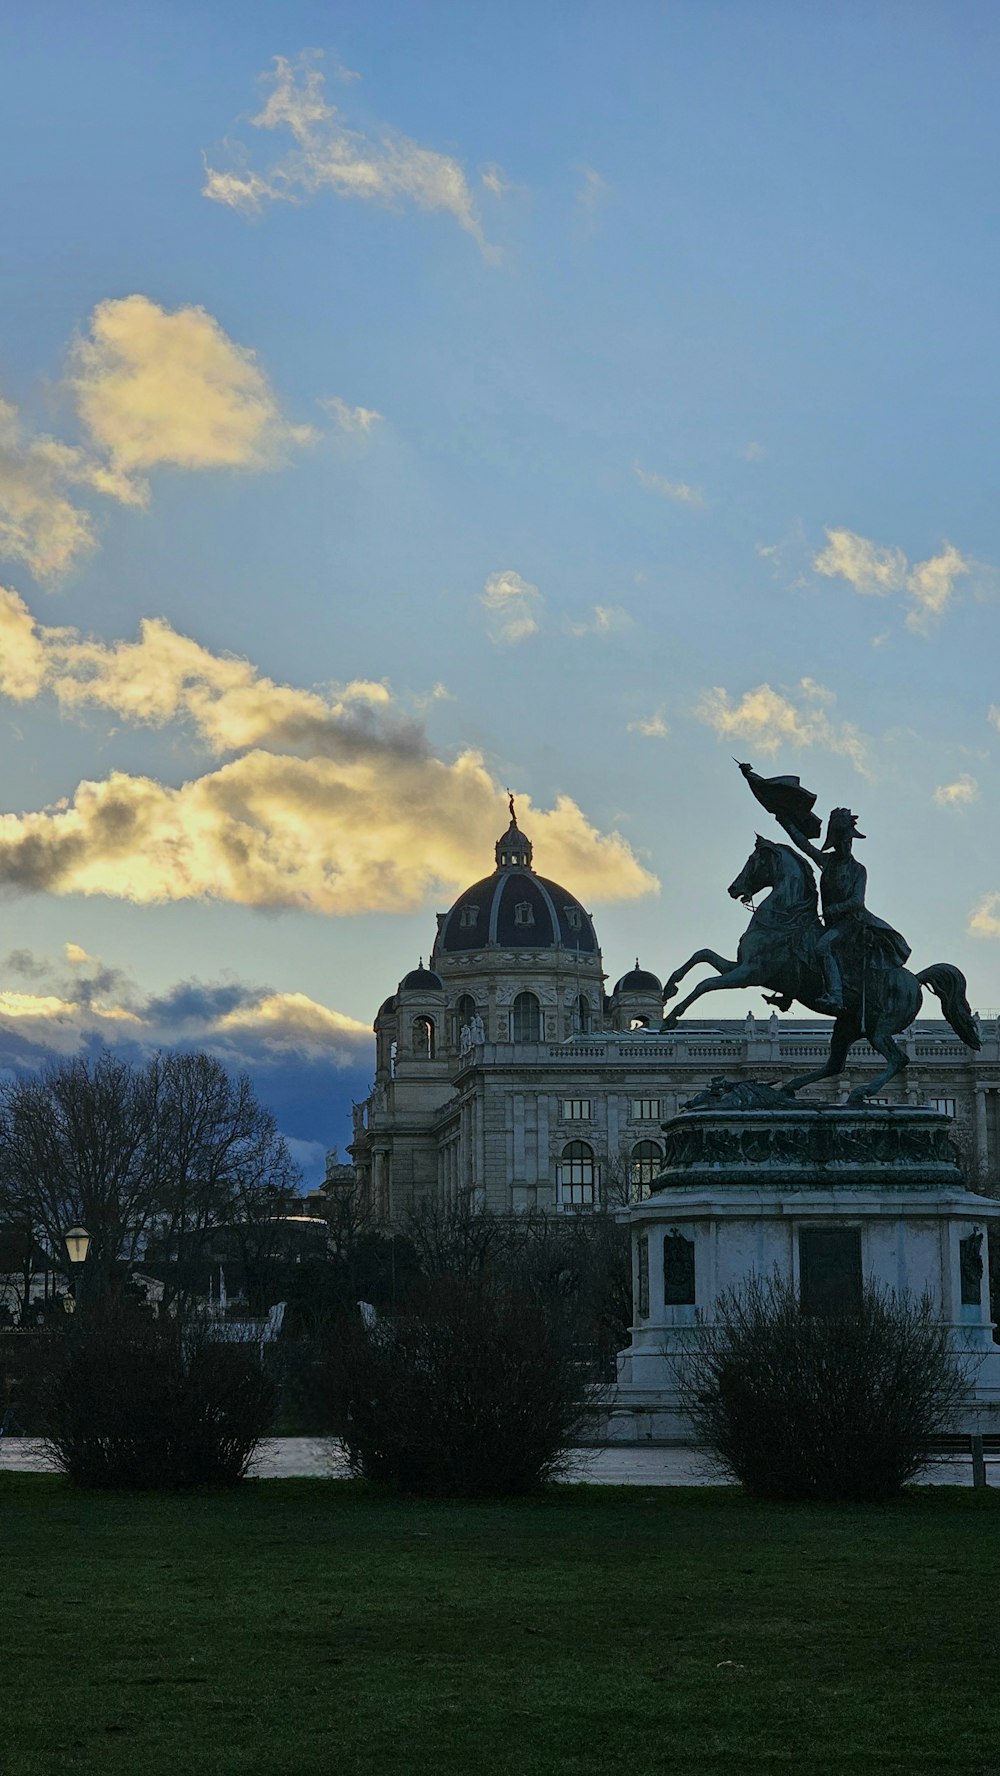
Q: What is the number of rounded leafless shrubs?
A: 3